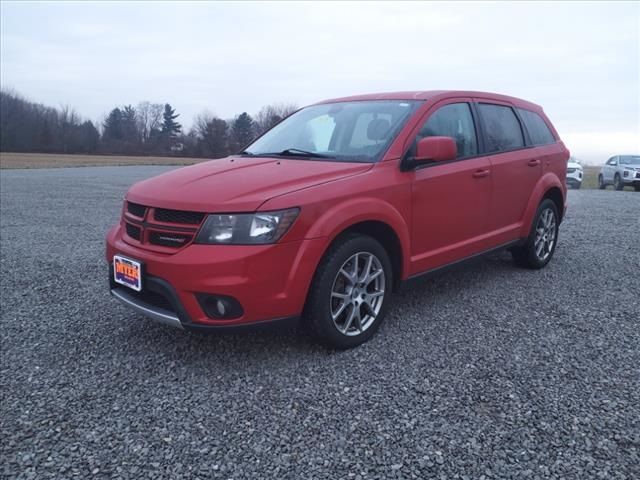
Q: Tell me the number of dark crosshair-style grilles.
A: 1